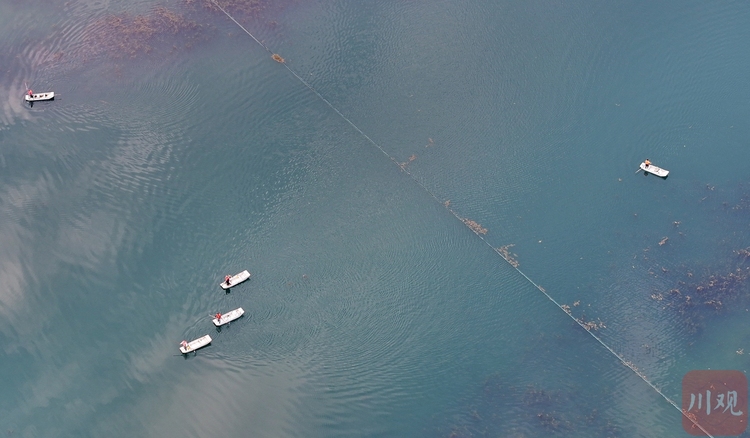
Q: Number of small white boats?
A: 5